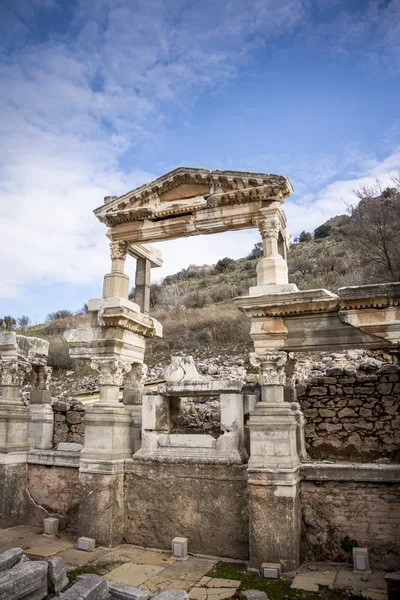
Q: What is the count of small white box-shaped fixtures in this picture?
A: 5